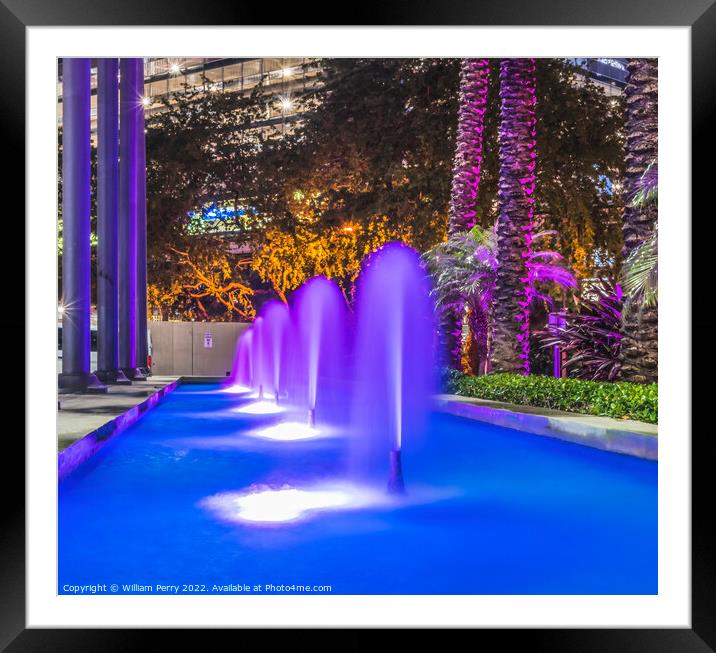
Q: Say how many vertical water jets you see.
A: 5